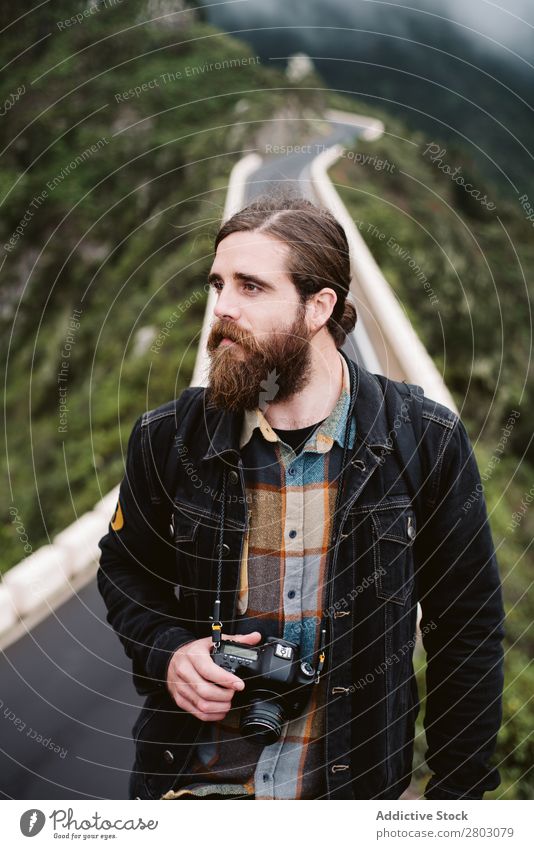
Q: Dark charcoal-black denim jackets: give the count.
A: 1